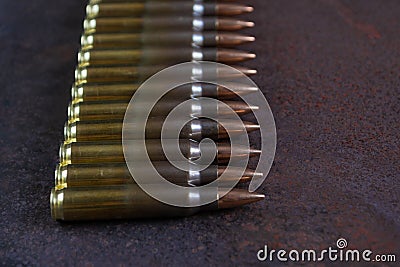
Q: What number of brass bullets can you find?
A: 11